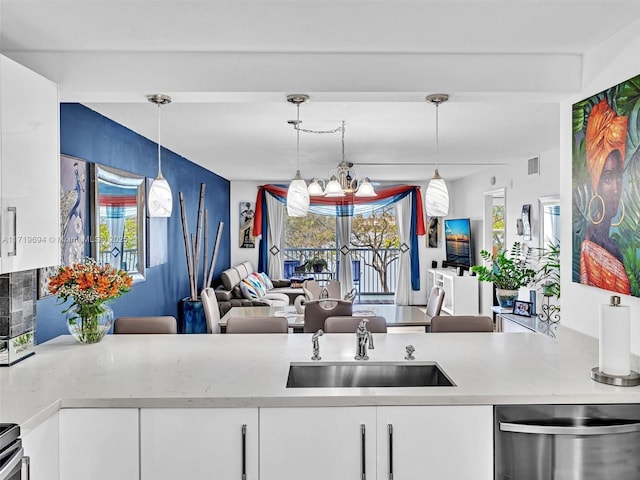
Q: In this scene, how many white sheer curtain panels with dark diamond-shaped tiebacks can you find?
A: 3